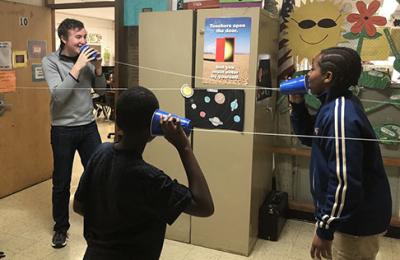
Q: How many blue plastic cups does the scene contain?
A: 3